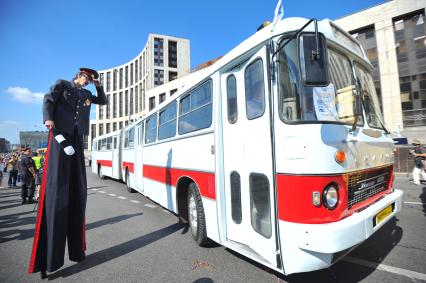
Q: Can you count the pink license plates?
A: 0